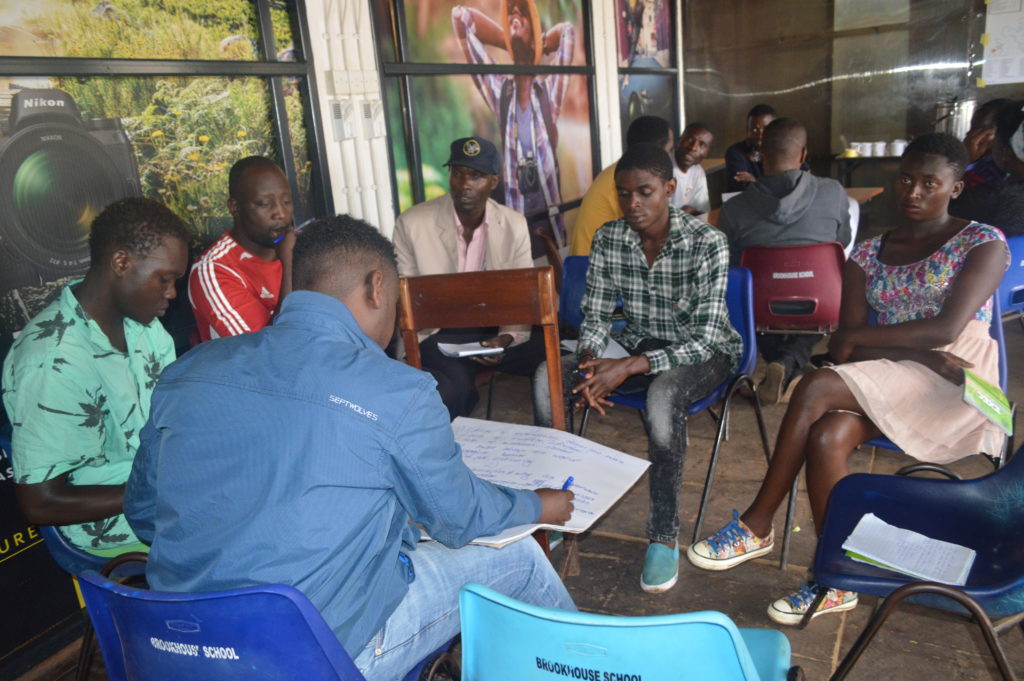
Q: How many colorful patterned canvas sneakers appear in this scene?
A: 2